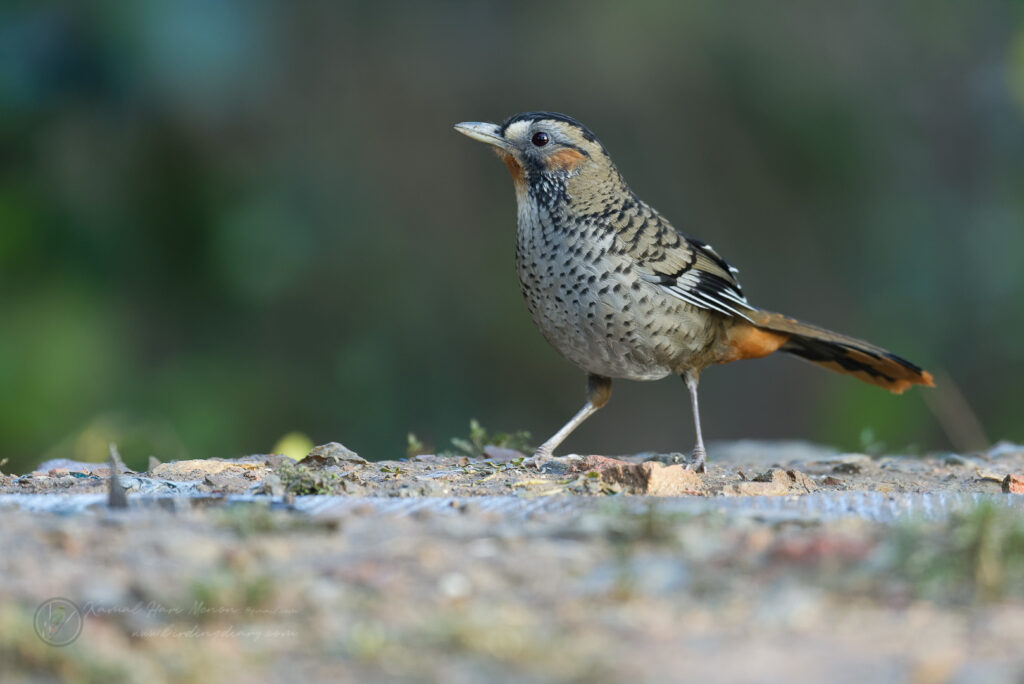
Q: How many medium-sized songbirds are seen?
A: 1